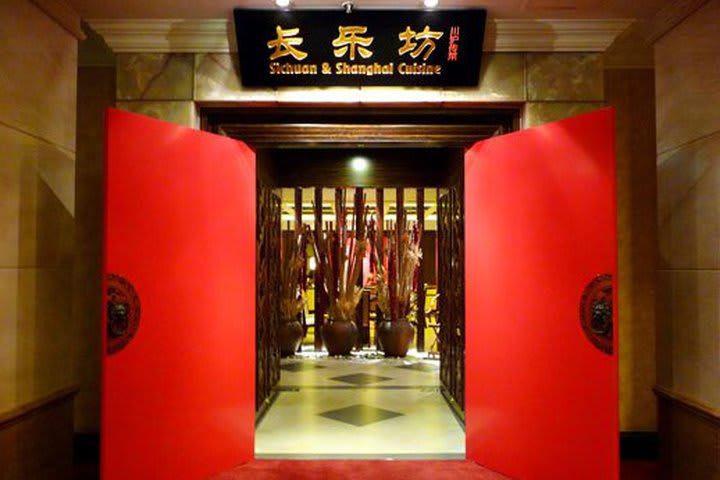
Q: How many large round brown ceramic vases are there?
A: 3